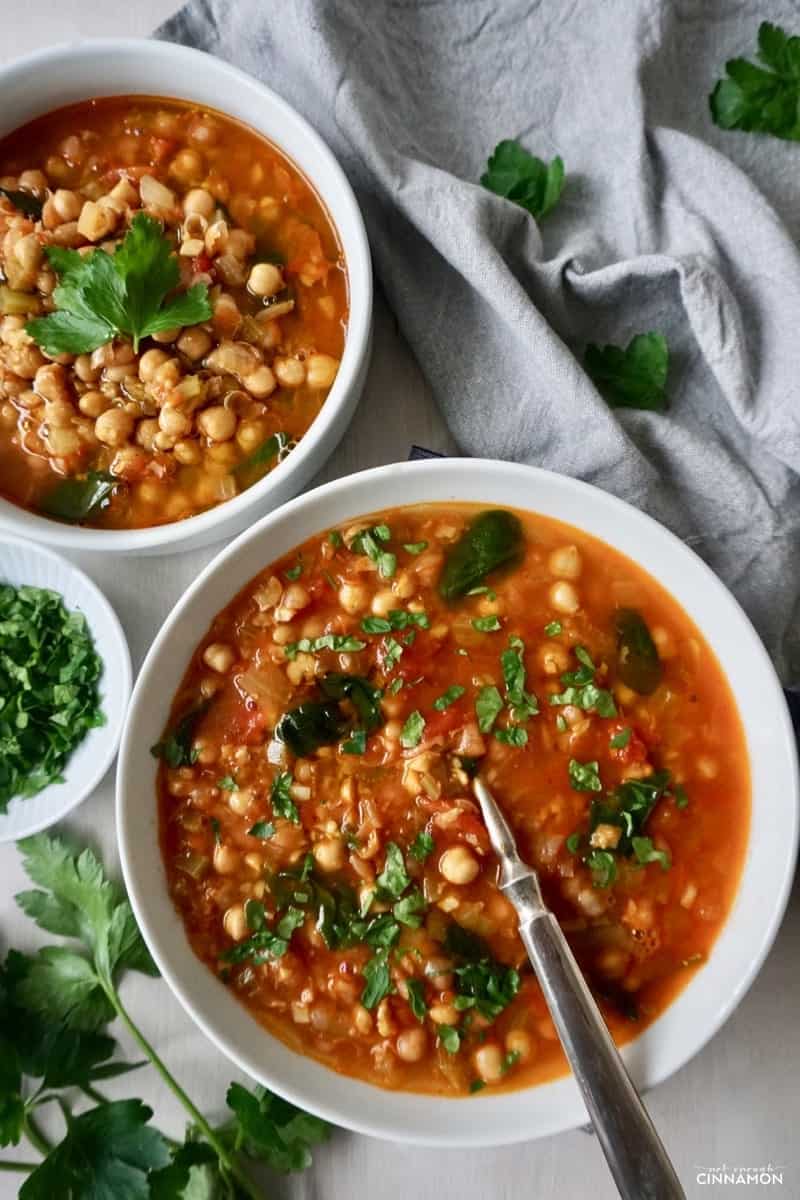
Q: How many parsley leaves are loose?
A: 3